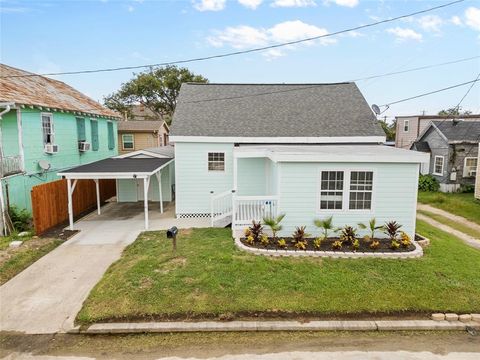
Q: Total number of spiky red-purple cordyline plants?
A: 4